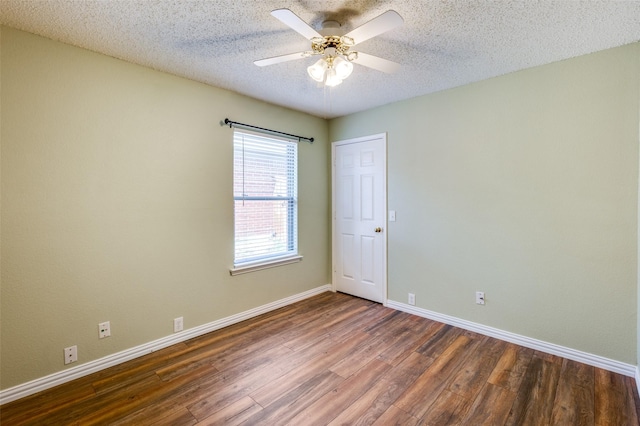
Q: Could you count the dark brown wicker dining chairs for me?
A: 0